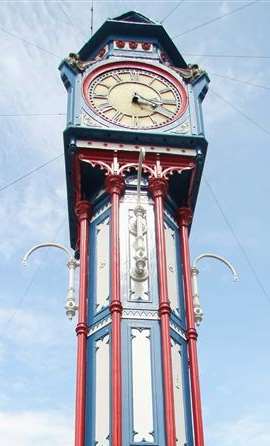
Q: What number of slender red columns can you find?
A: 4